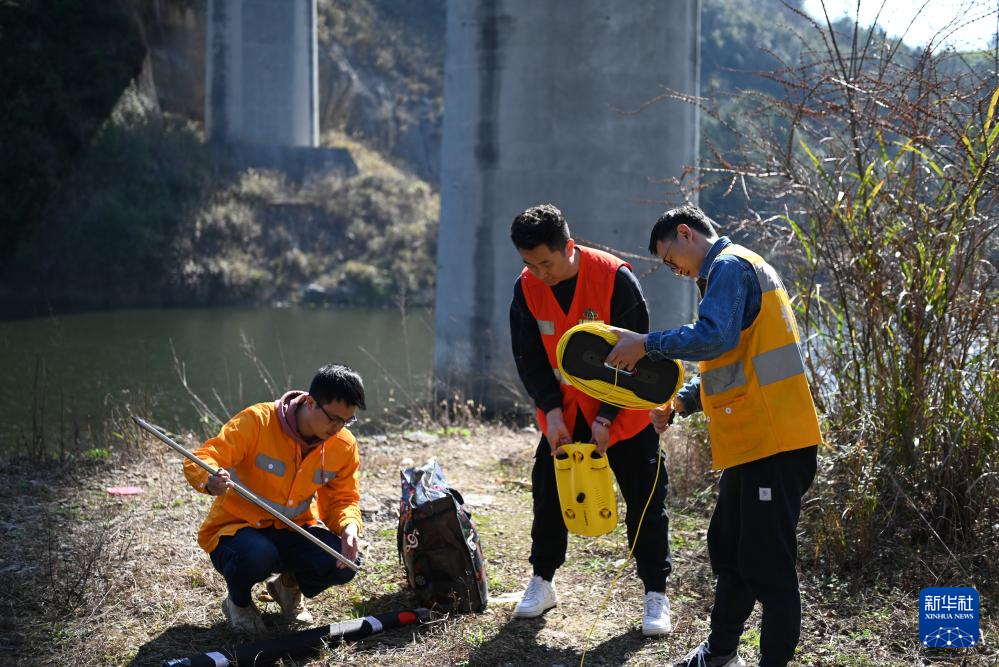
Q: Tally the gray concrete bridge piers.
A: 2